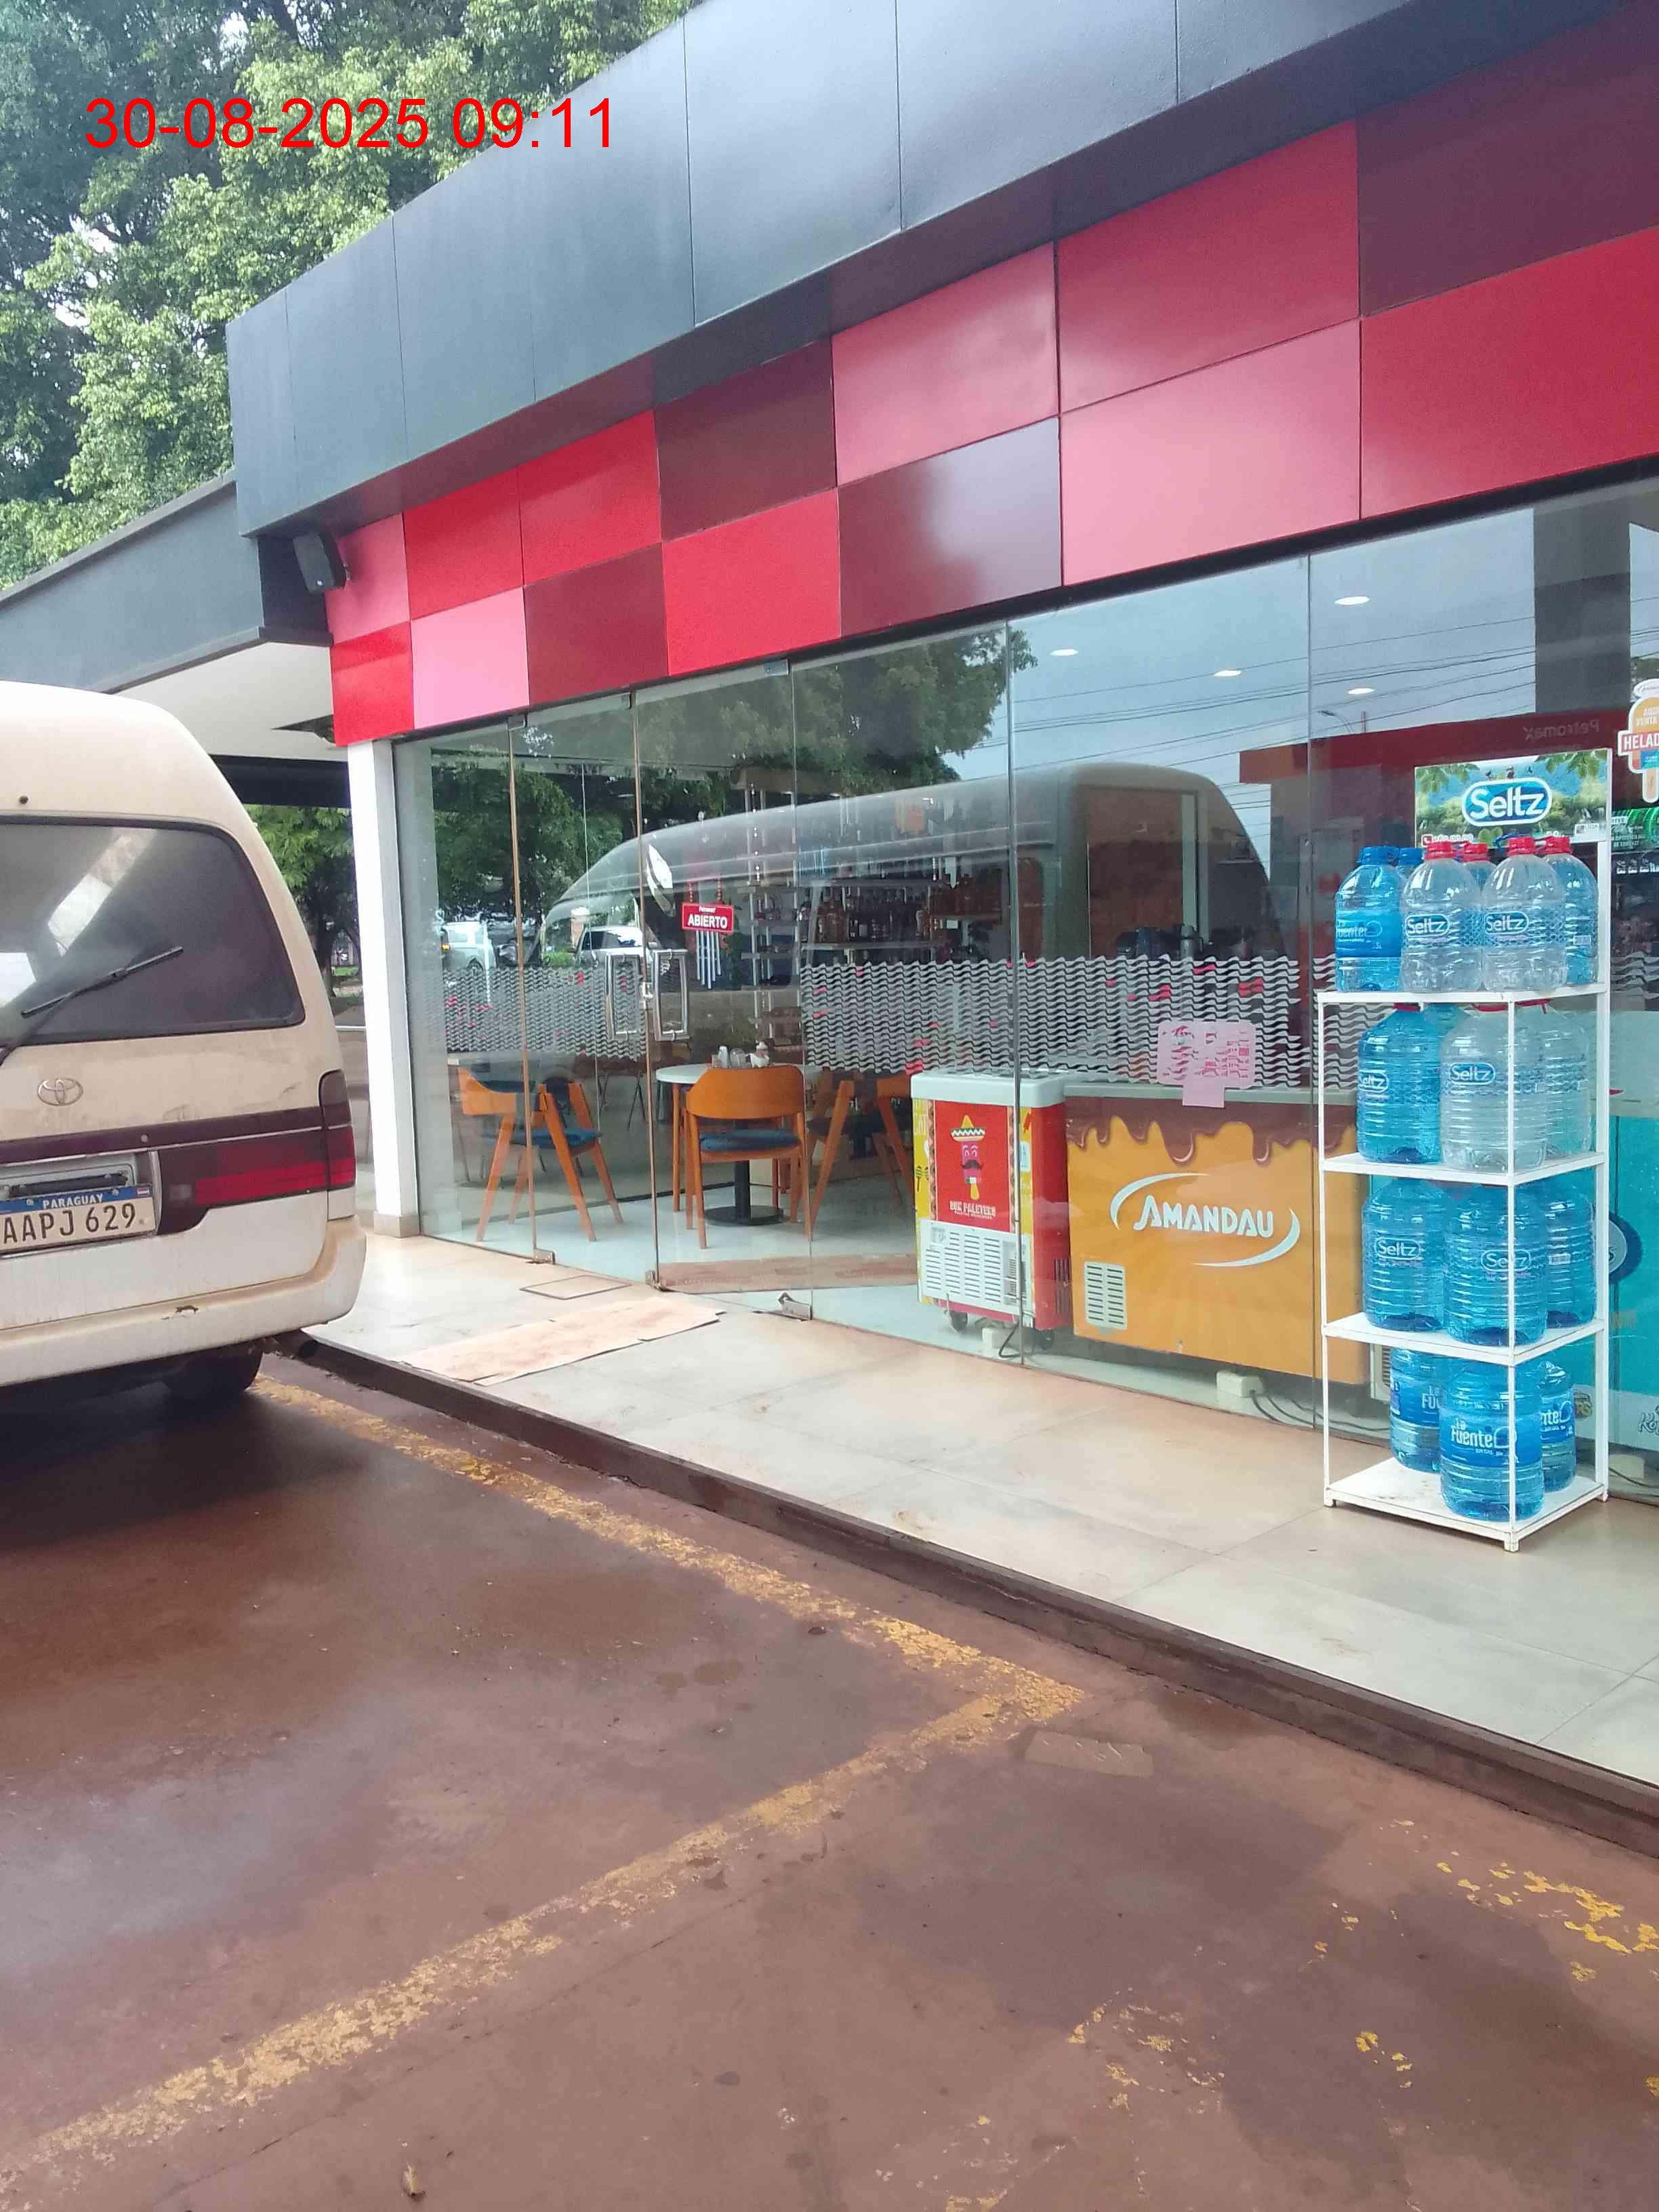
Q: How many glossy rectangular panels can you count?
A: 14